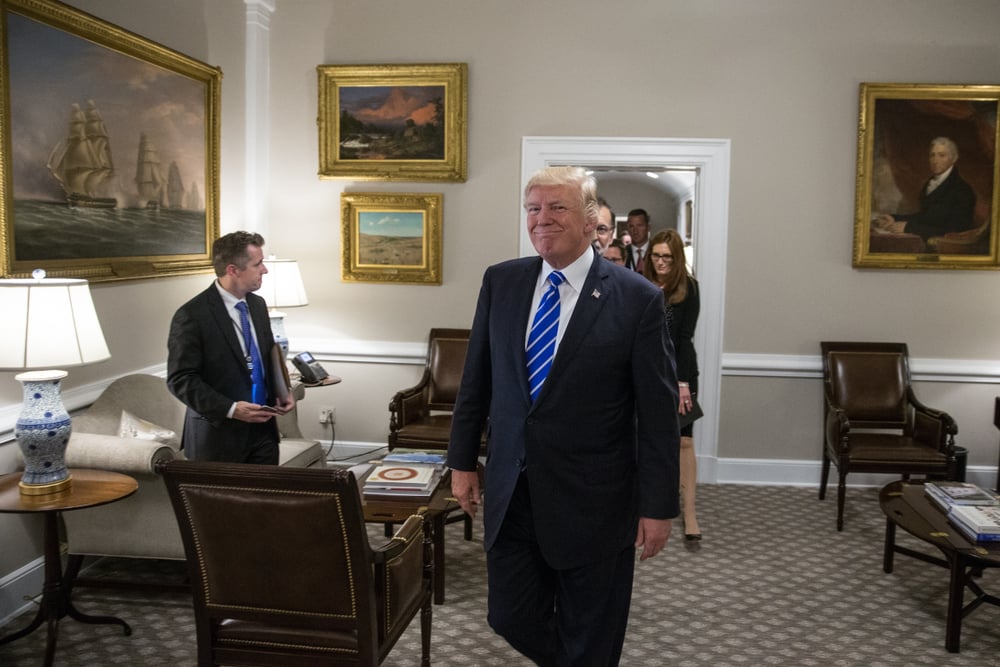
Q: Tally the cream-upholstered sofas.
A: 1